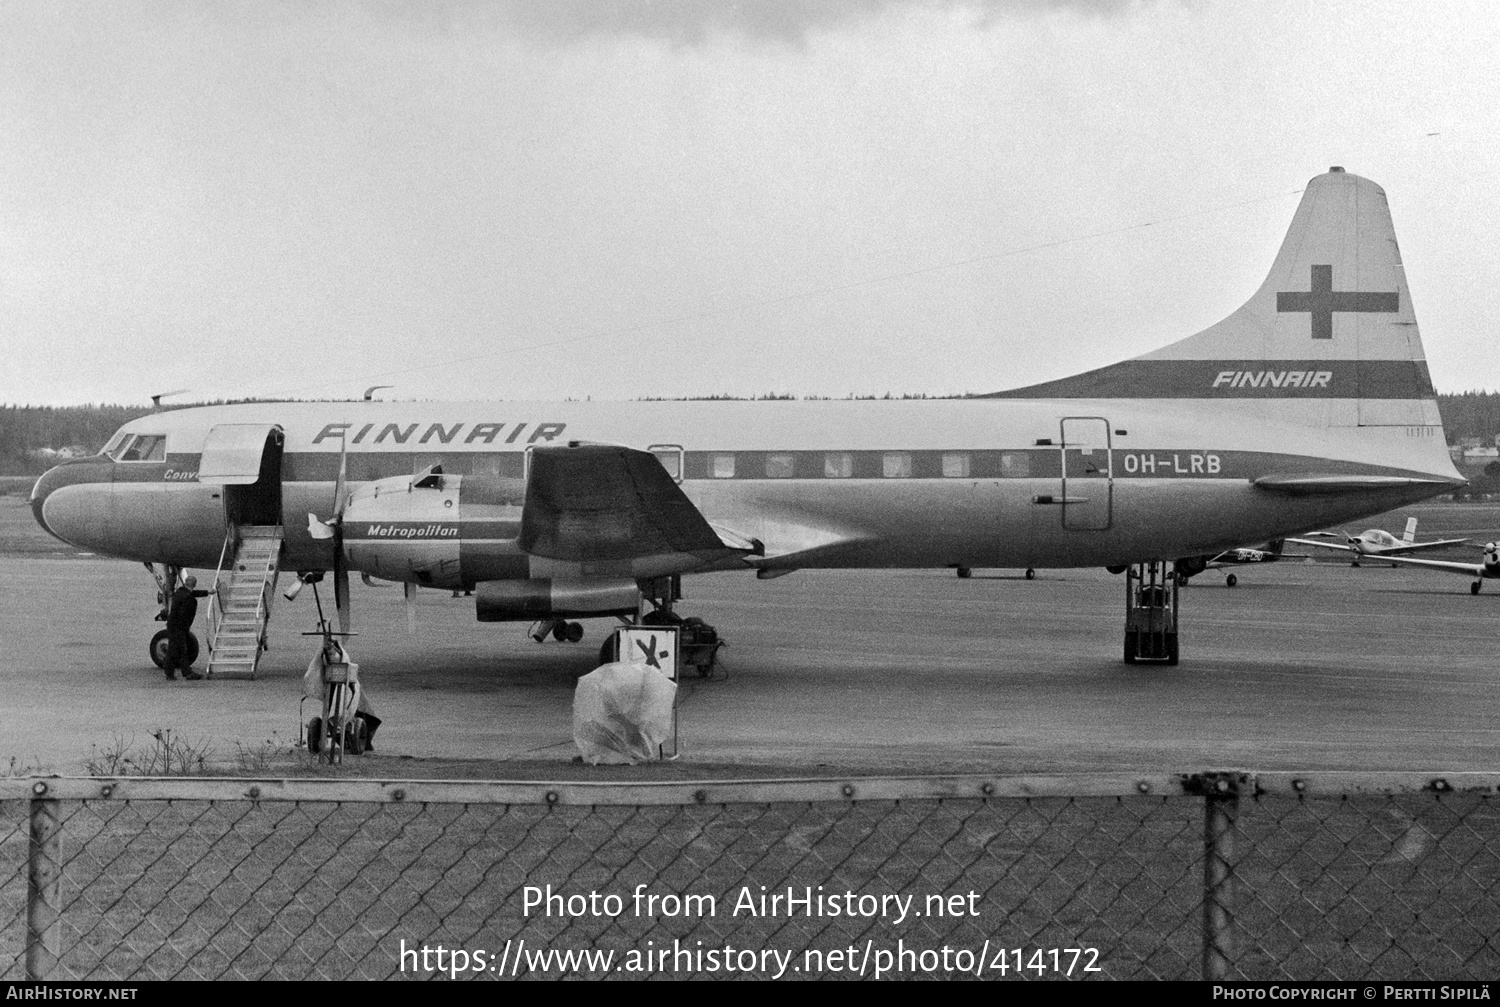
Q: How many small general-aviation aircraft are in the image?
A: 3